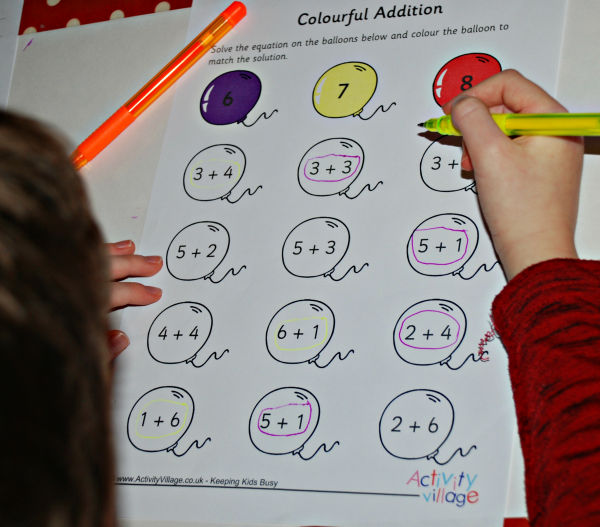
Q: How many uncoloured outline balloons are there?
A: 12